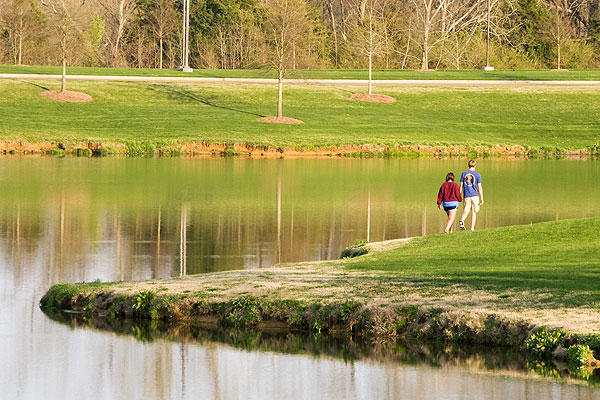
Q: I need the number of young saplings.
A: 3